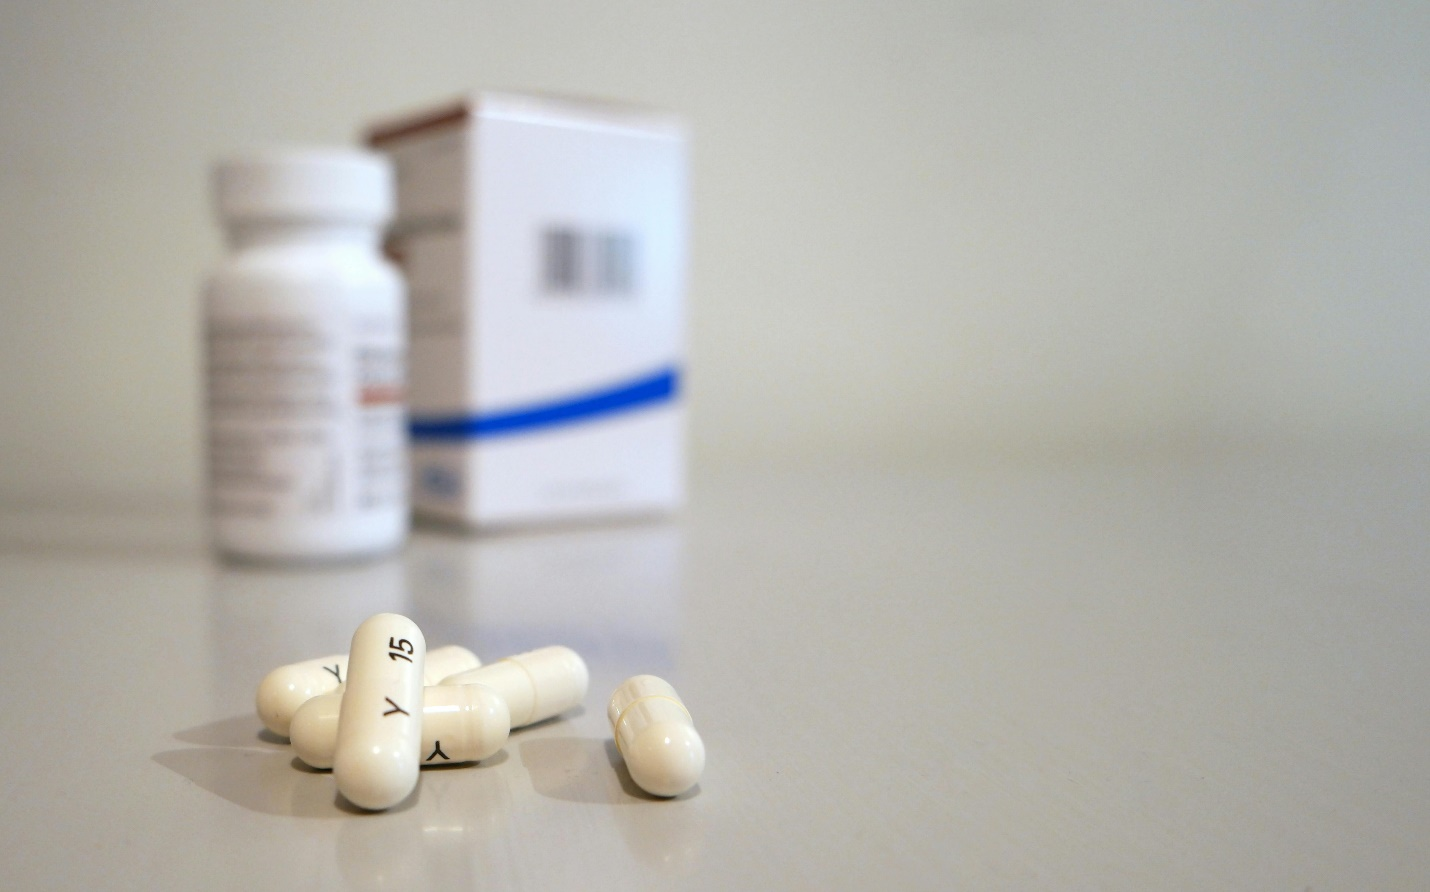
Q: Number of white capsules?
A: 5